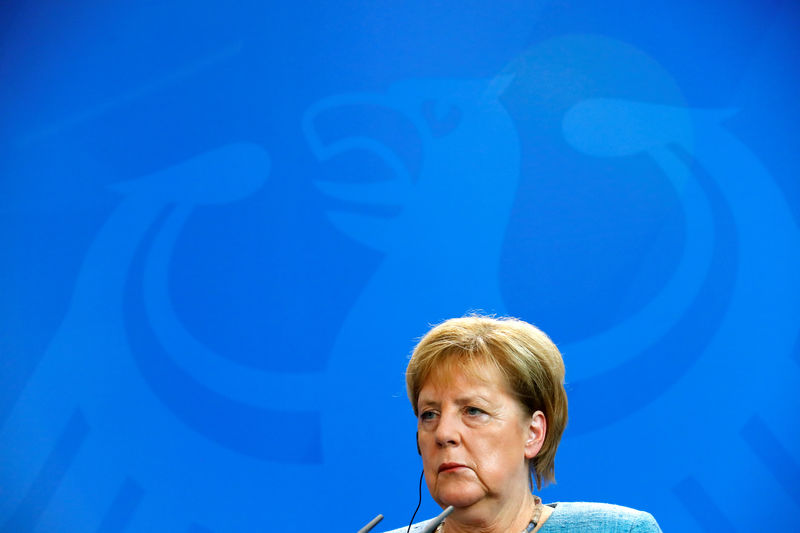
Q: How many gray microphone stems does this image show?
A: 2